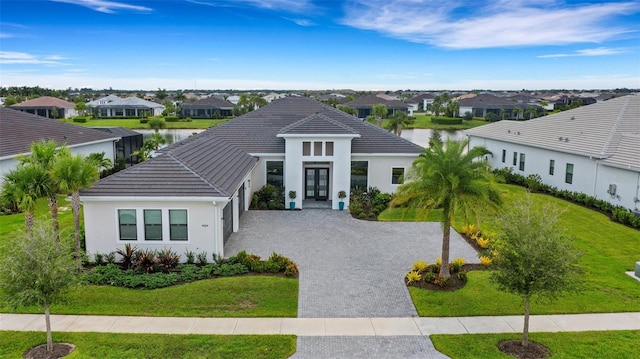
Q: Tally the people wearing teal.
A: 0